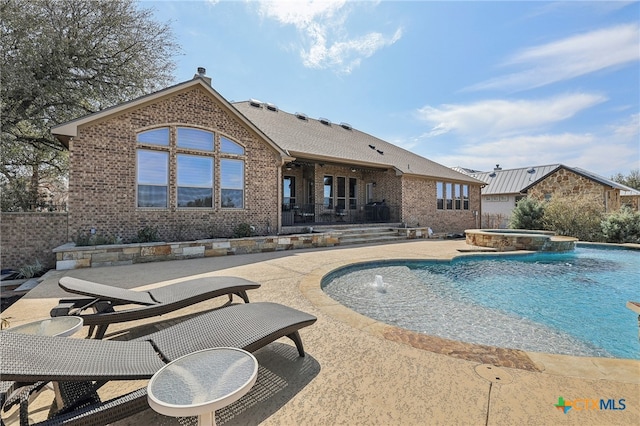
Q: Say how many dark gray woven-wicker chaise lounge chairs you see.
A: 2